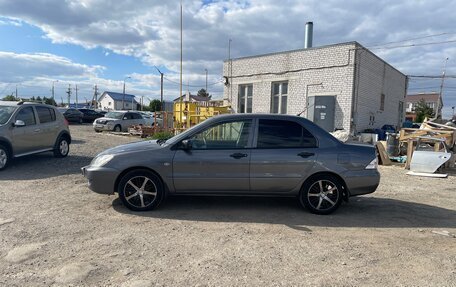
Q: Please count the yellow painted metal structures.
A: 1